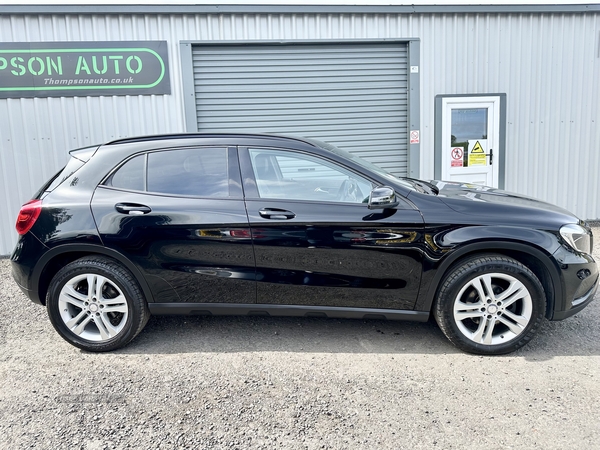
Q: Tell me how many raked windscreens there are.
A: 1